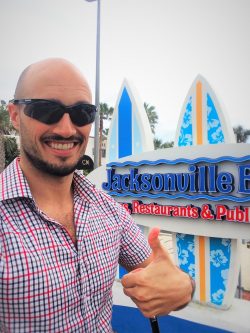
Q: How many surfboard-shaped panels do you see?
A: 2